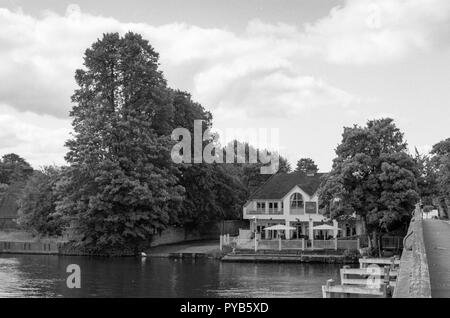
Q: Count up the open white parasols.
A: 2